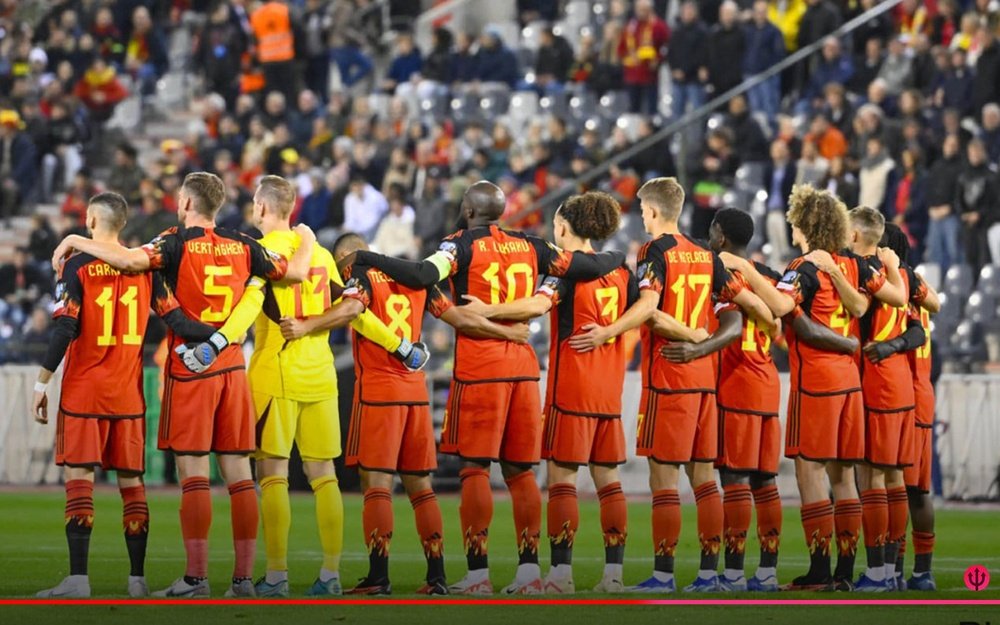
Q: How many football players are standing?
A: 11